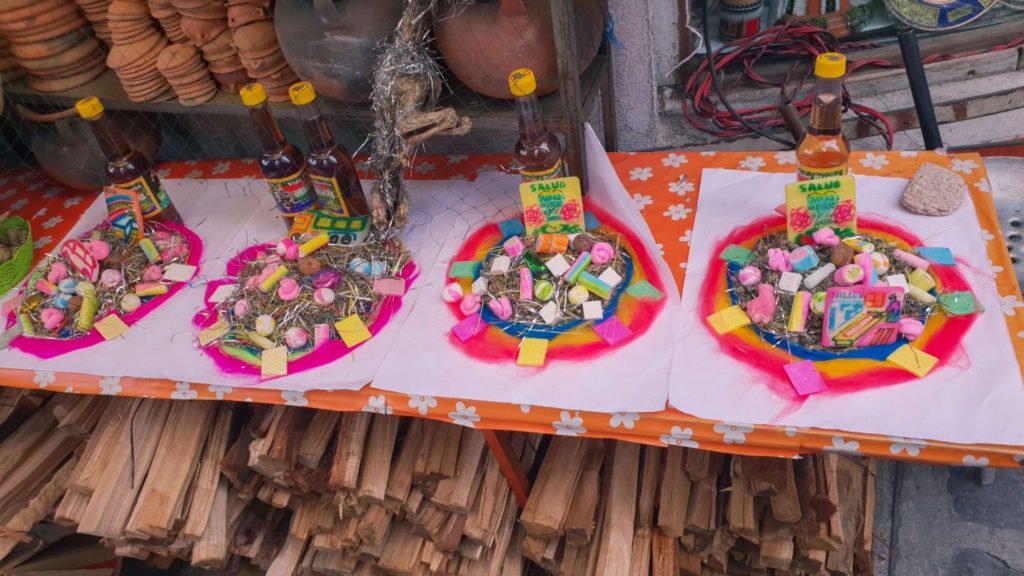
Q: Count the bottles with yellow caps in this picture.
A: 5